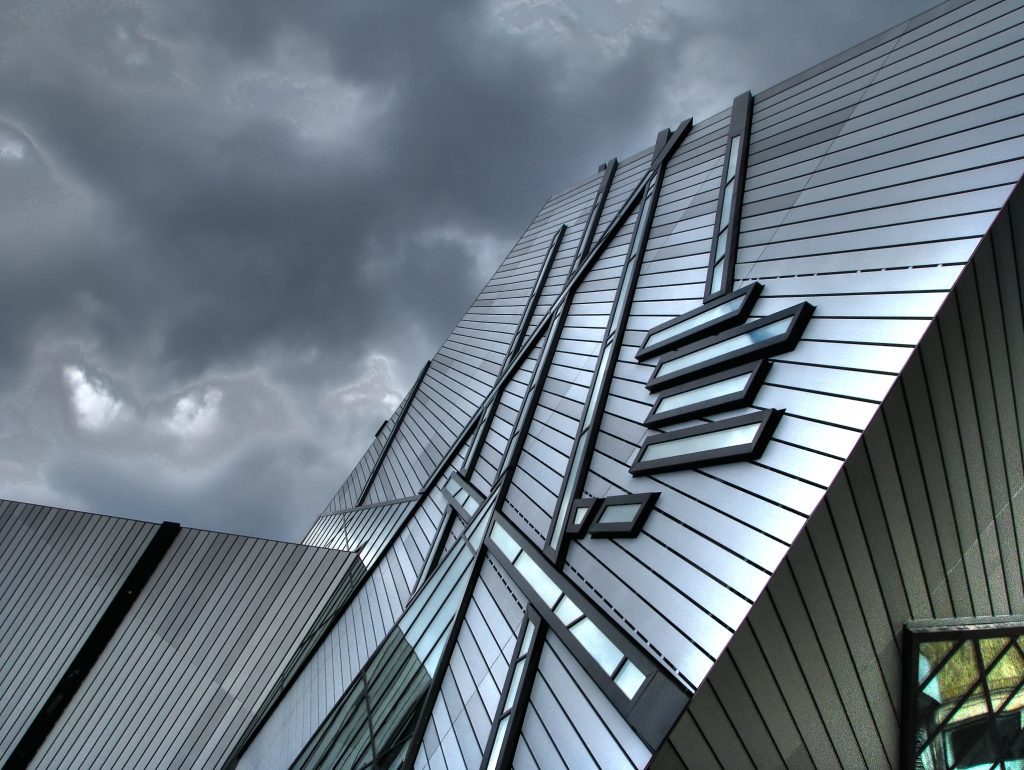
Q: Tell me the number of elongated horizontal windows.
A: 4